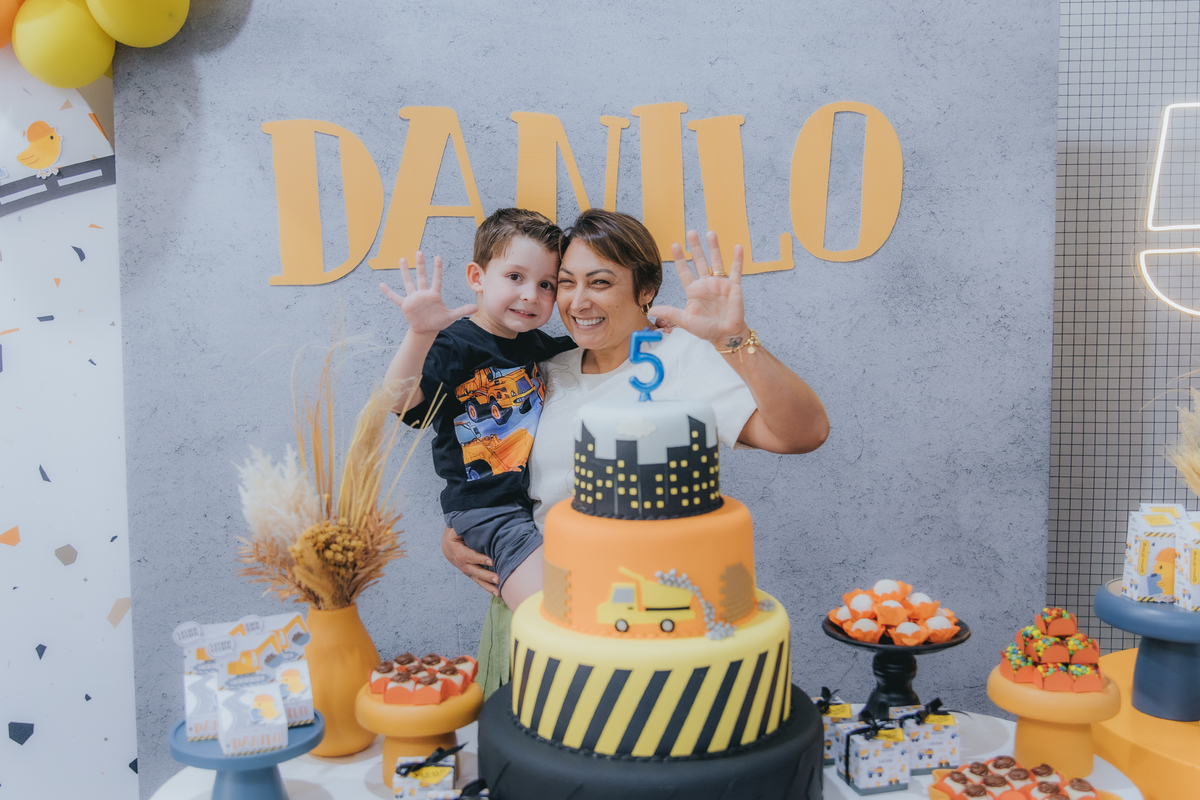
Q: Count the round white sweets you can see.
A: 9